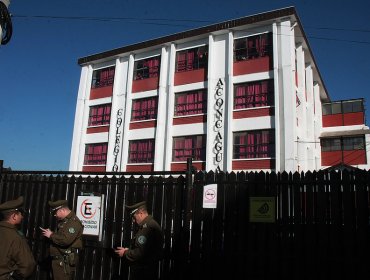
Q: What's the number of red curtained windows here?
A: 12